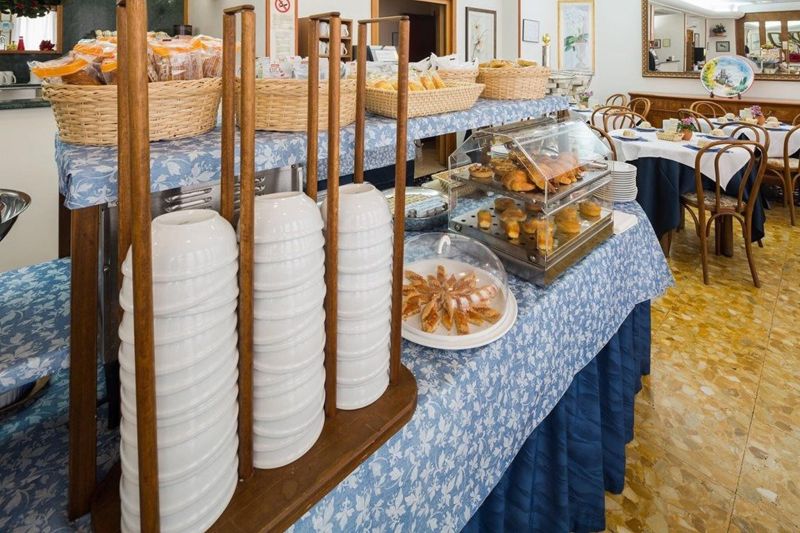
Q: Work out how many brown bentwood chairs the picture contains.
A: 11